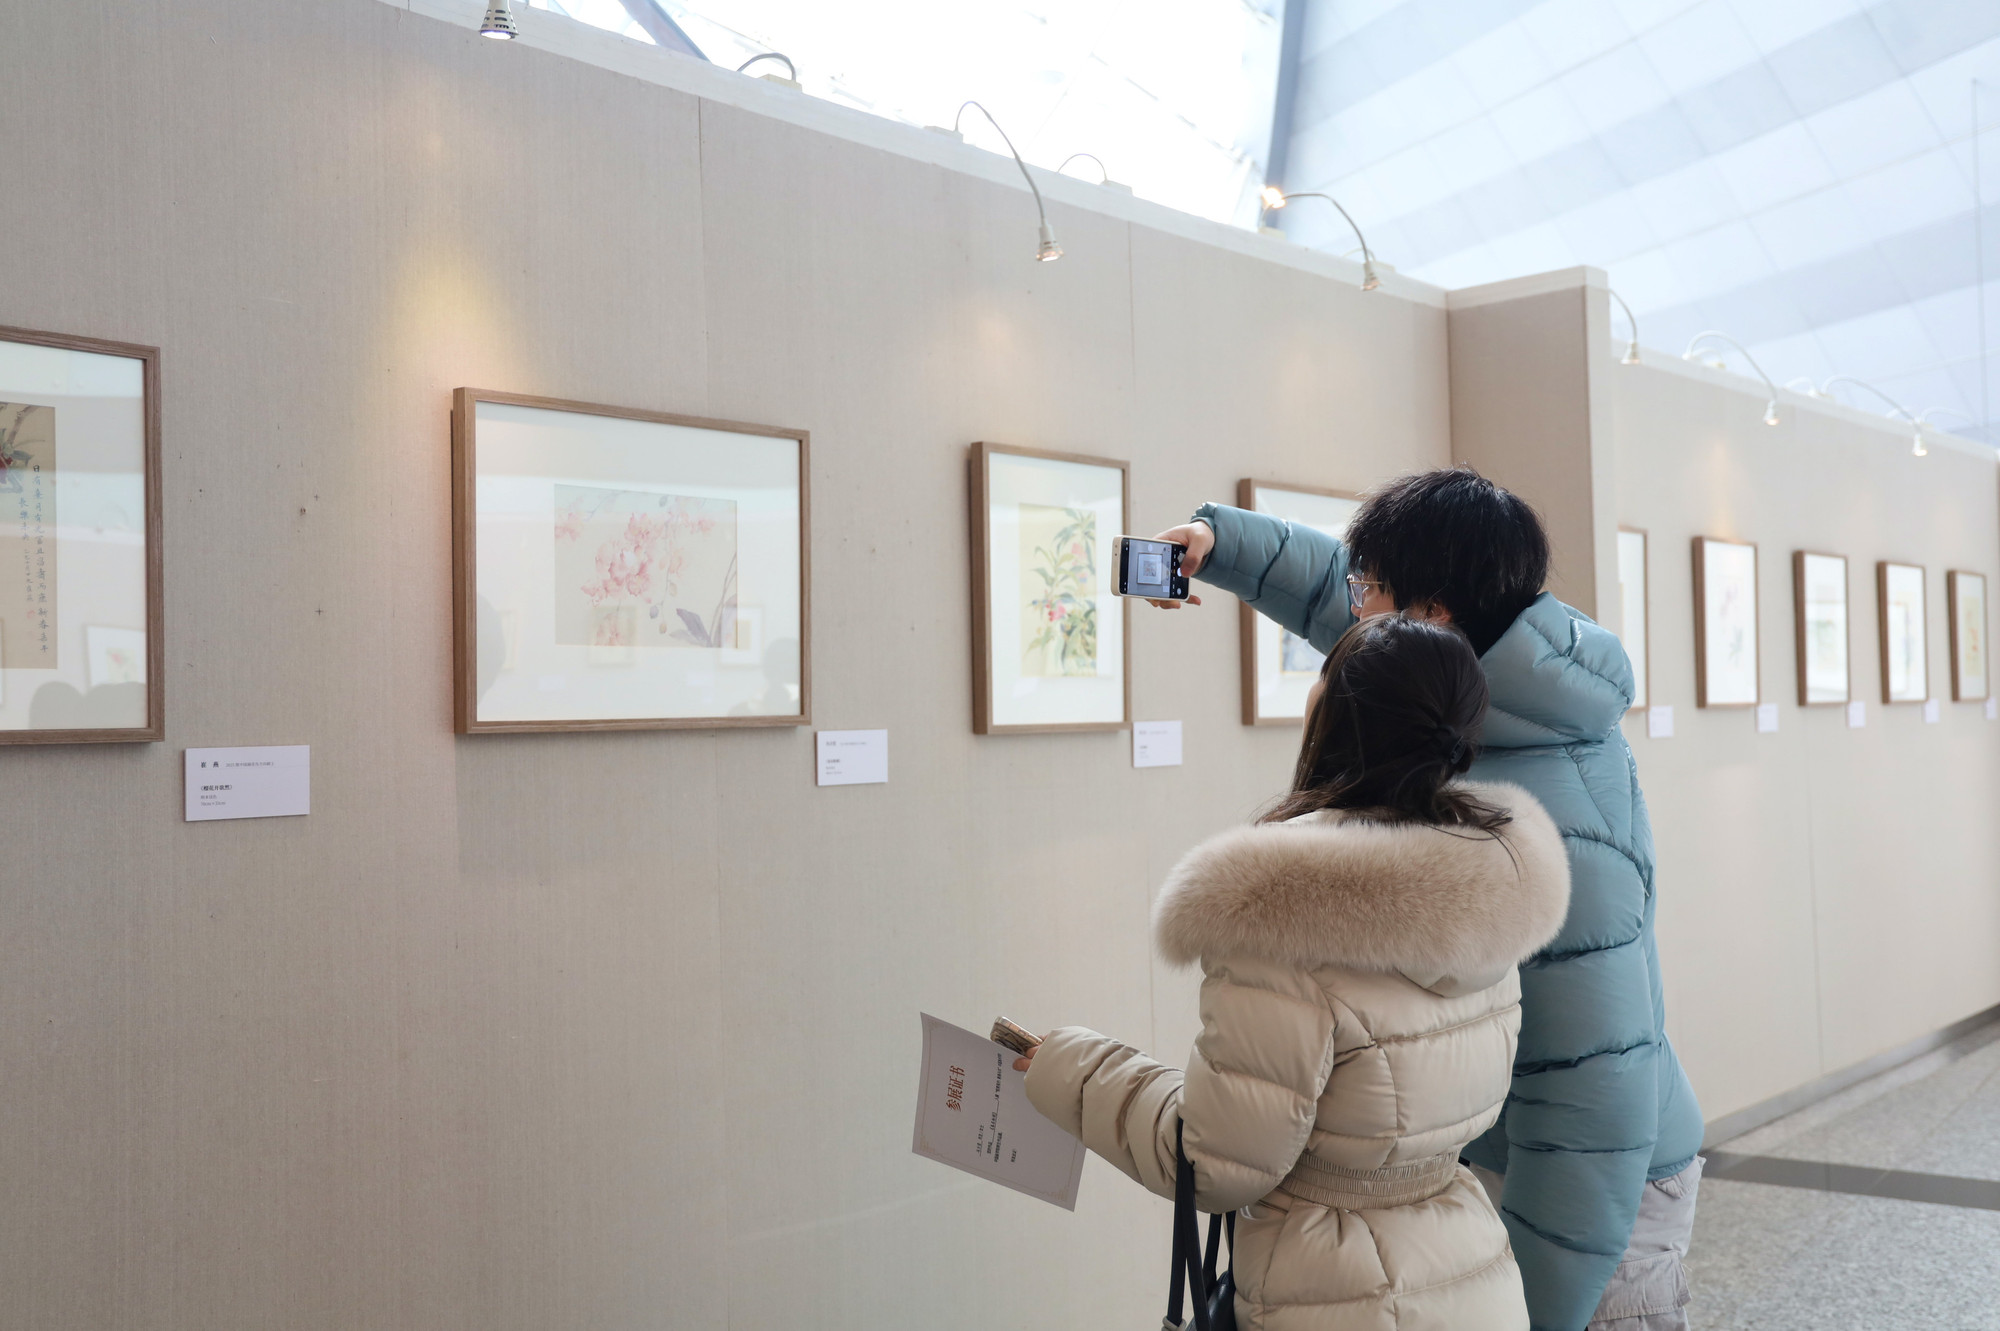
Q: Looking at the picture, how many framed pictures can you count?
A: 9